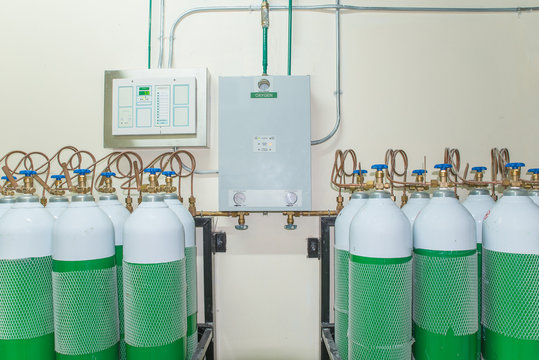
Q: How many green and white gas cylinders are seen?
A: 14